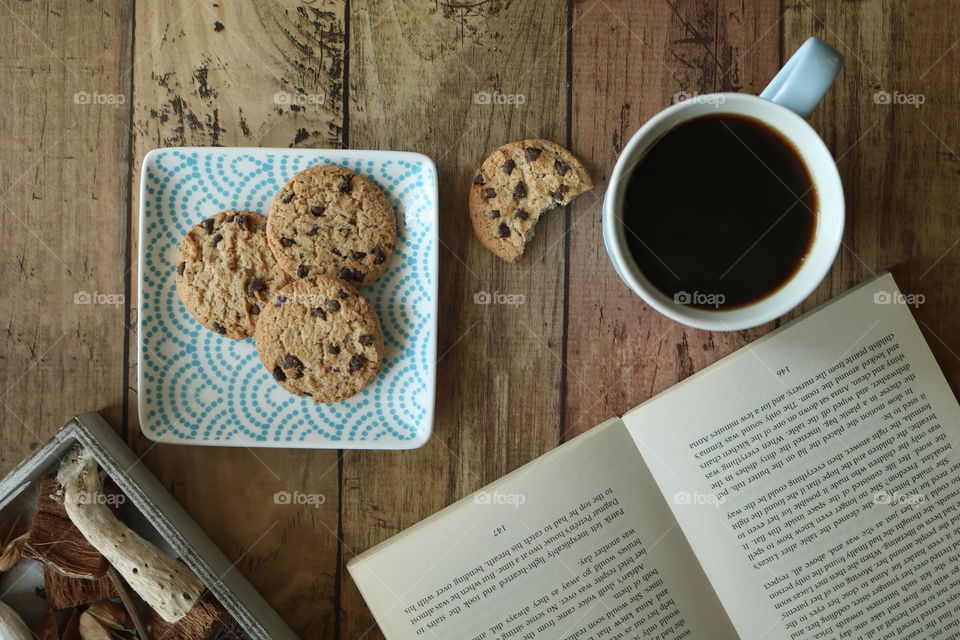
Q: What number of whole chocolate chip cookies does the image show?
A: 3